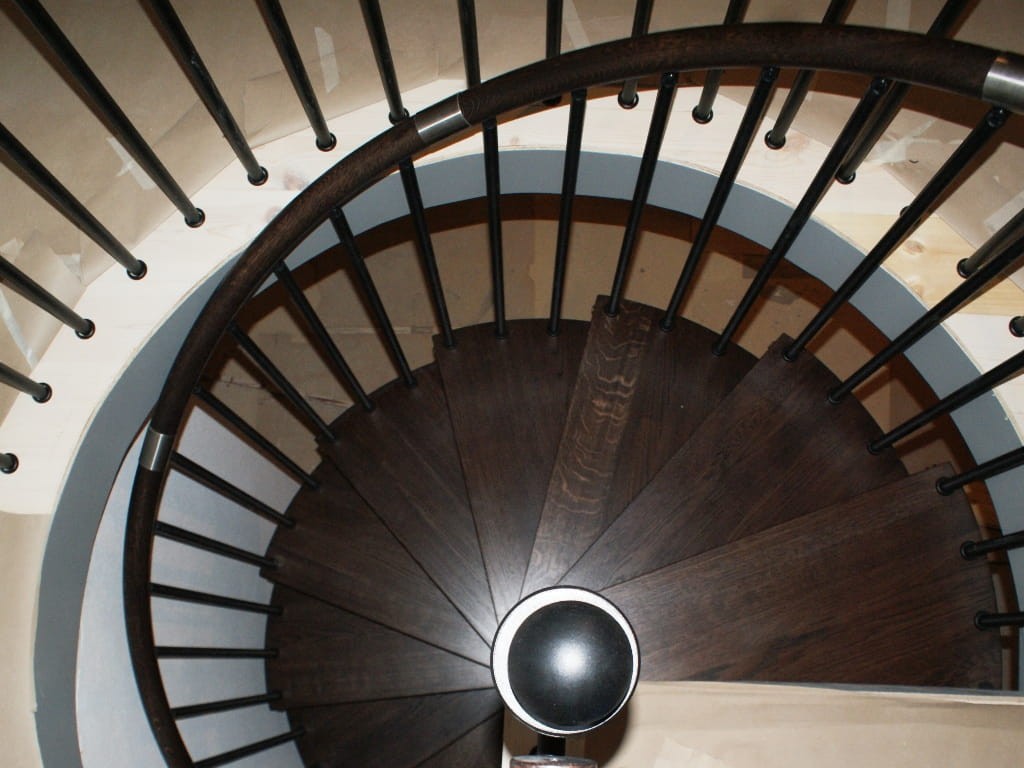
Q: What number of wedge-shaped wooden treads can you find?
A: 9